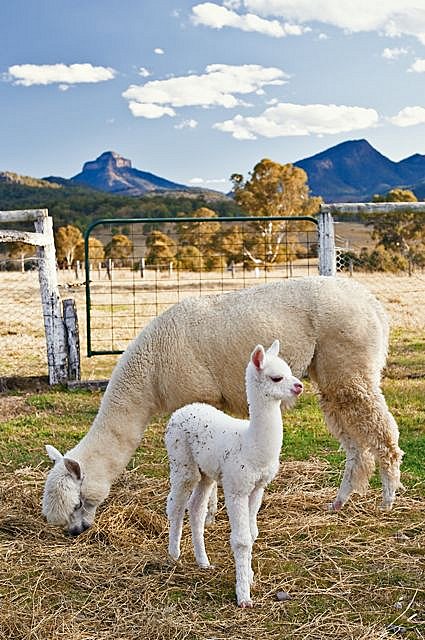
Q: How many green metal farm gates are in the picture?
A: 1